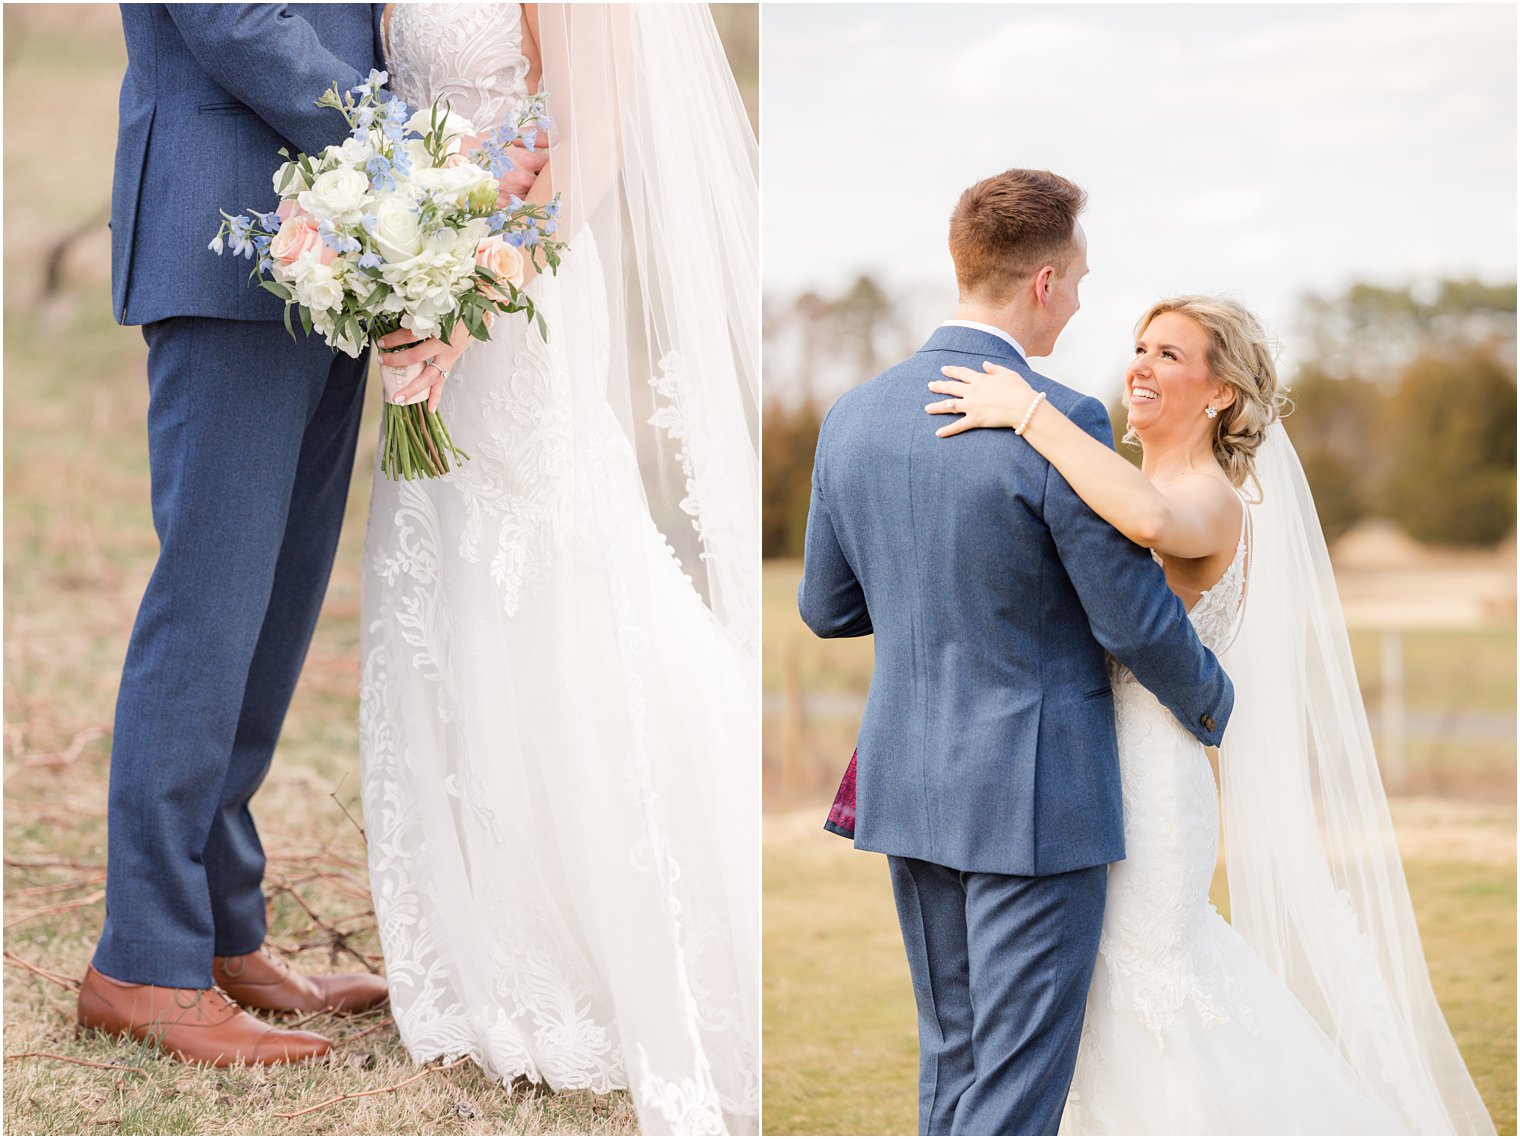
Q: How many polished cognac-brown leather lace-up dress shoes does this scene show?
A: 2